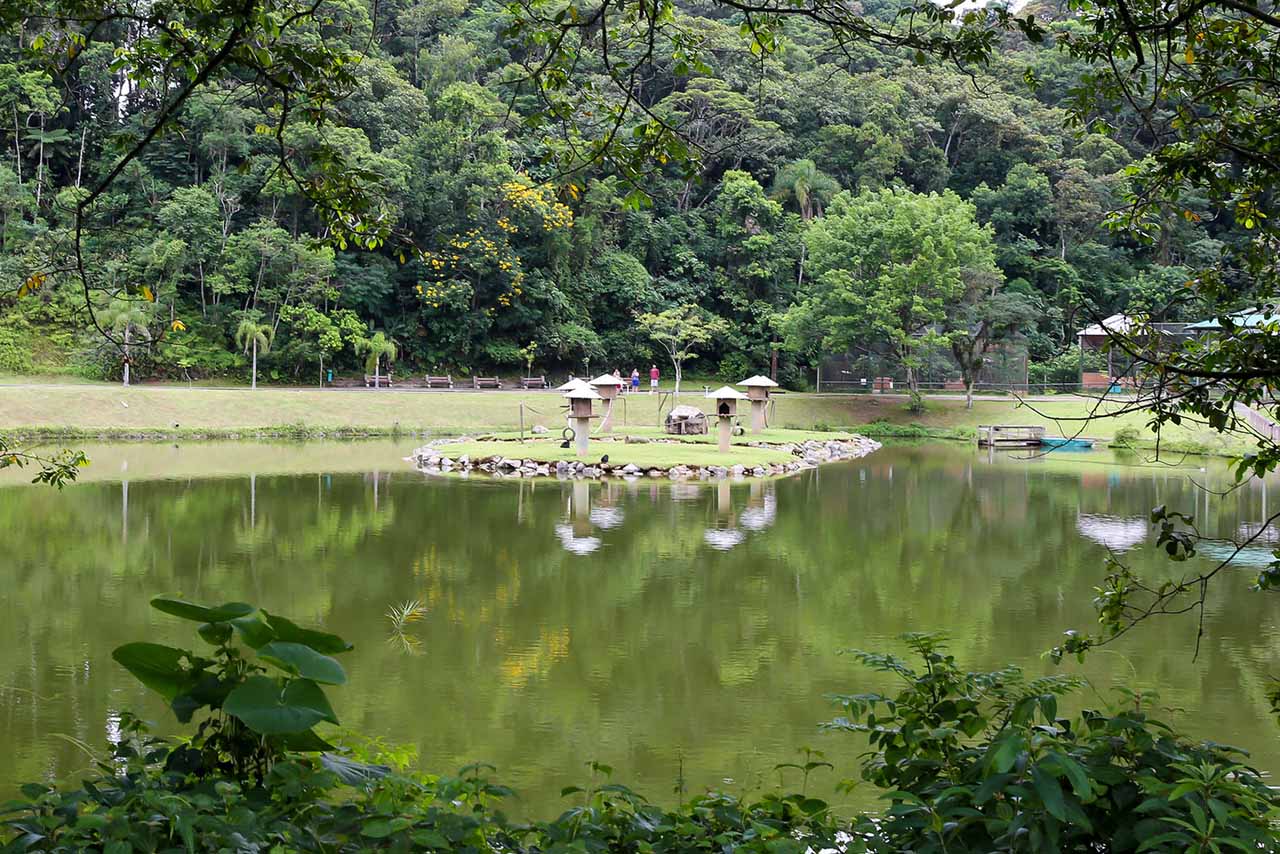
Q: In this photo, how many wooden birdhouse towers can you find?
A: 5